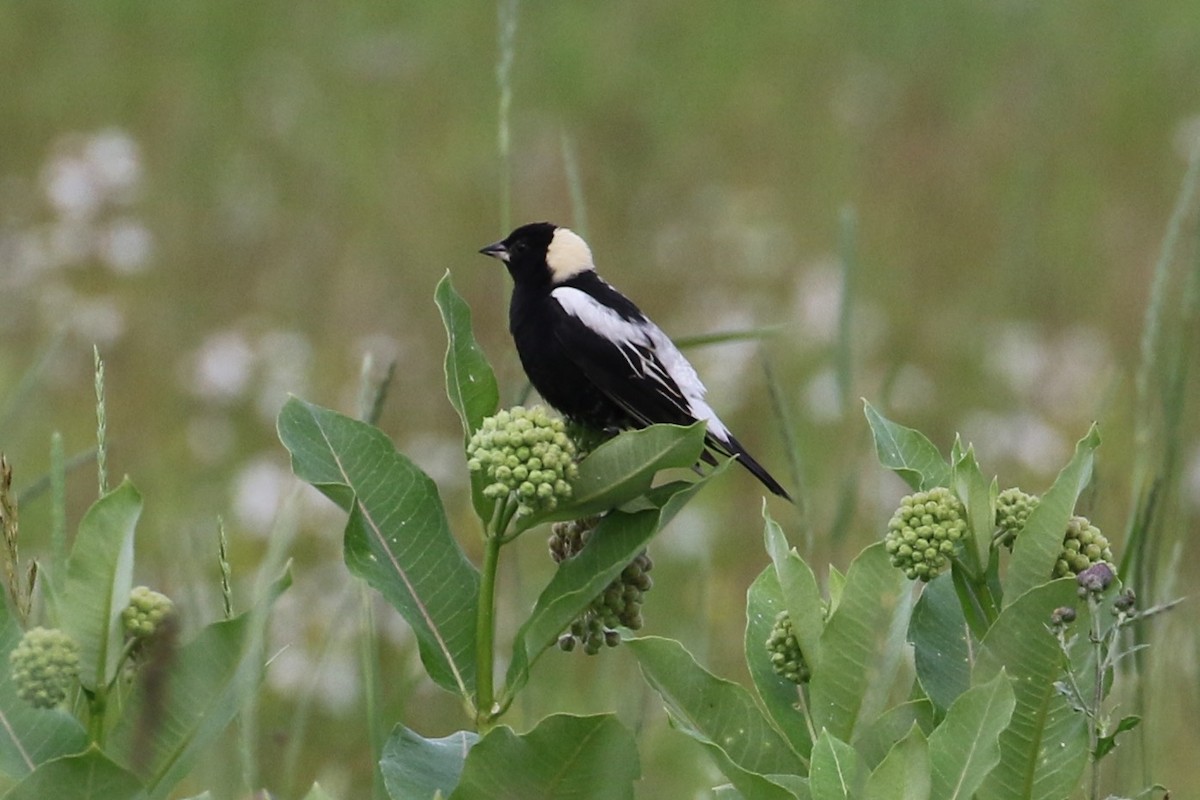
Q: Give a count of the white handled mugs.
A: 0